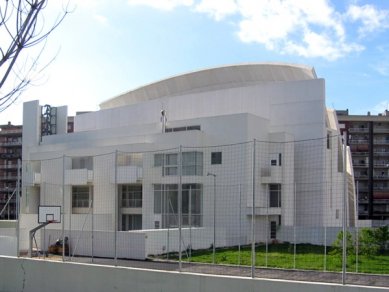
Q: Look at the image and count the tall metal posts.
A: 6